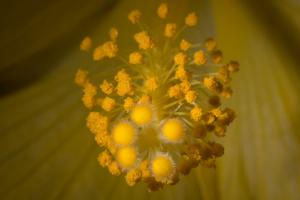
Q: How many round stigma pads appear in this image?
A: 5